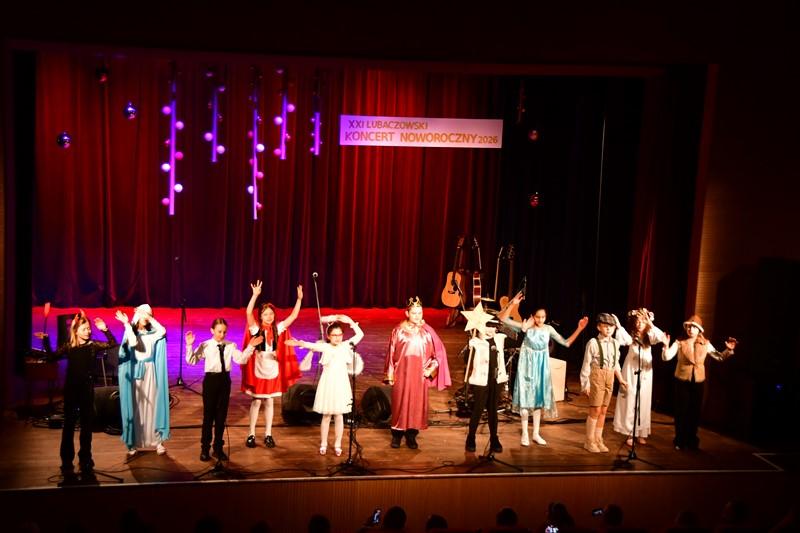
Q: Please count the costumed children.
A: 11